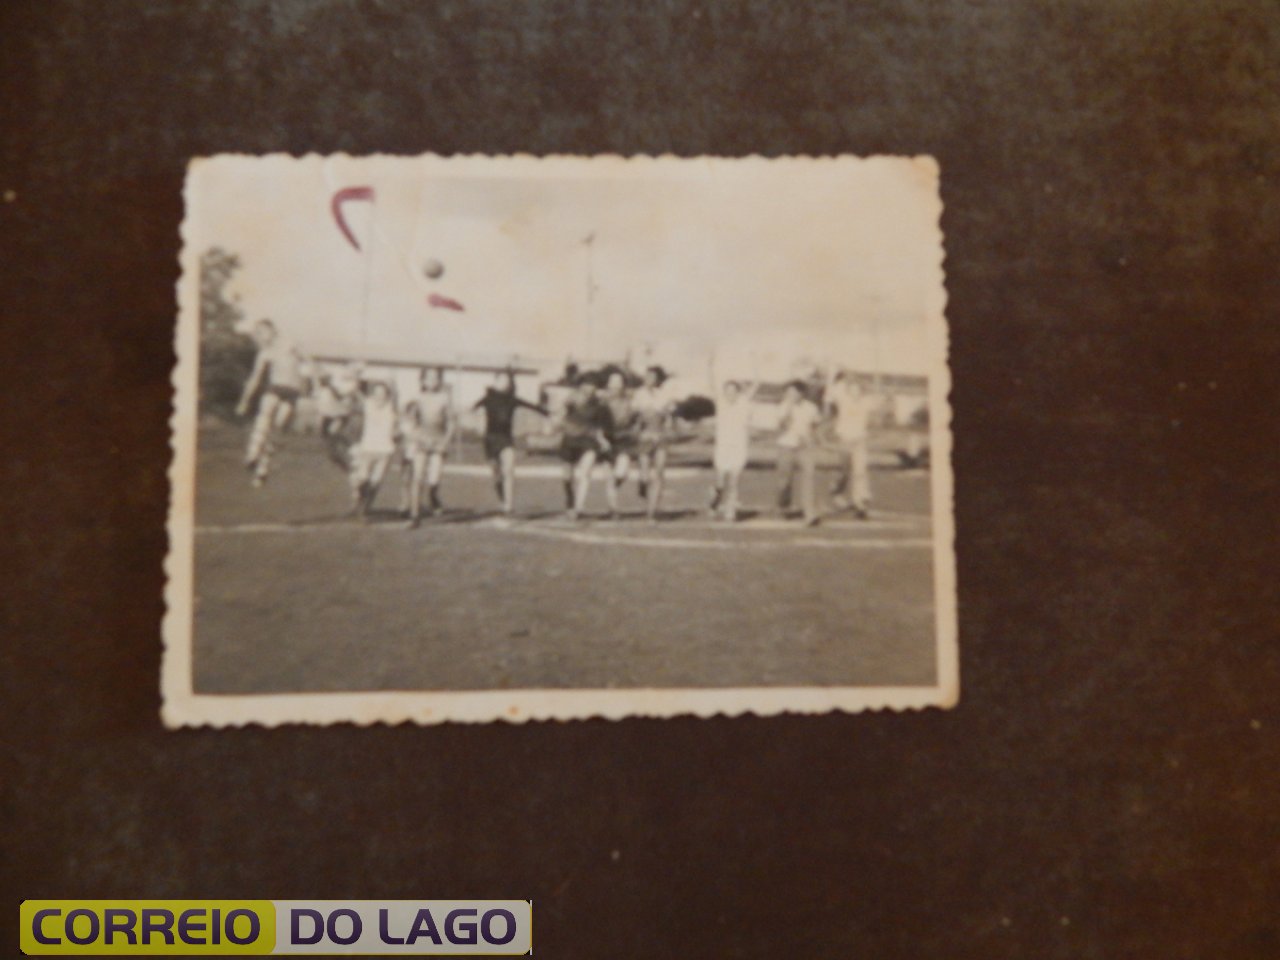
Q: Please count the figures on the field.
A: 12